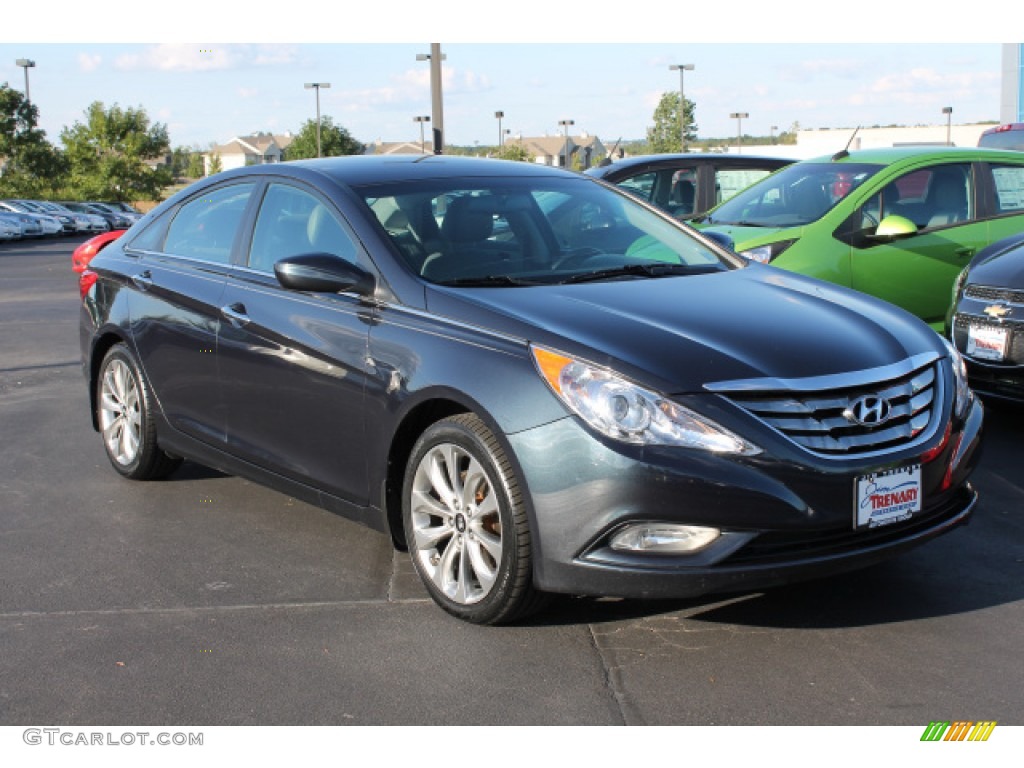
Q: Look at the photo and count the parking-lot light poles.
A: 11